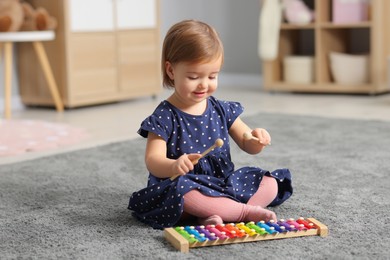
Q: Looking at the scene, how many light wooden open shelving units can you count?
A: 1